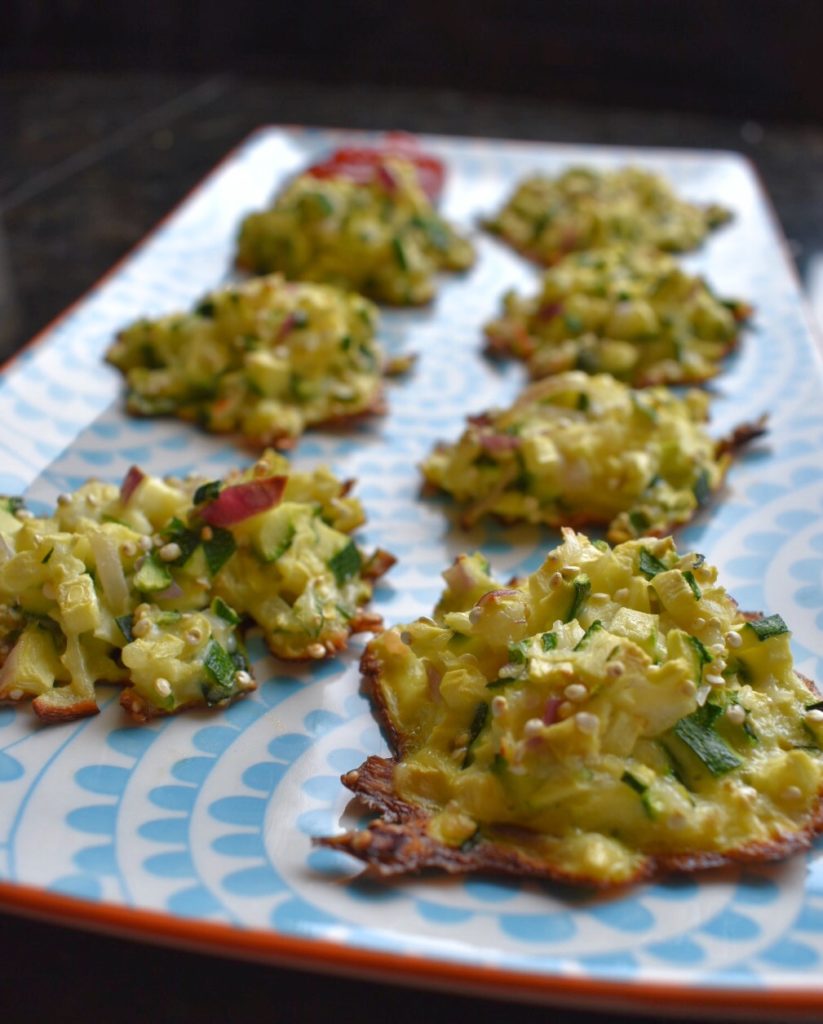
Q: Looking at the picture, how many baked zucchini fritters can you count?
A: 7